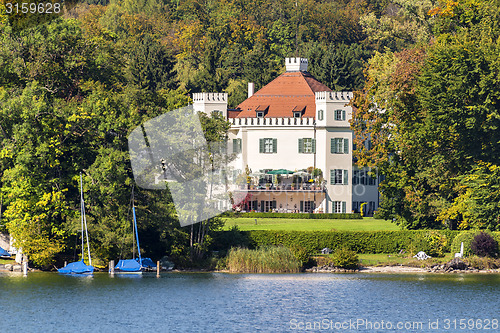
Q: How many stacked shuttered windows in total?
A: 4